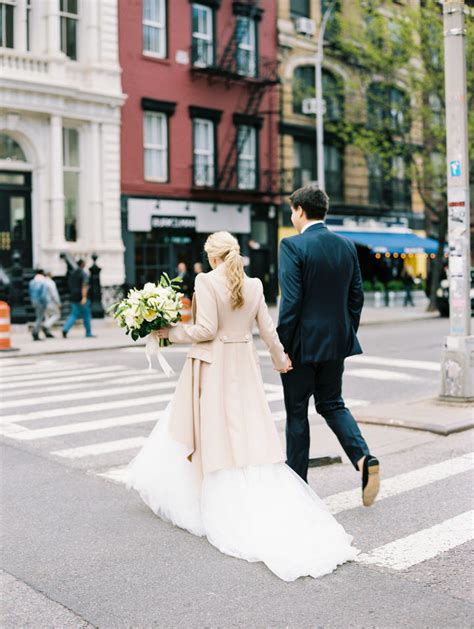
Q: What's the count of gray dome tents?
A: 0